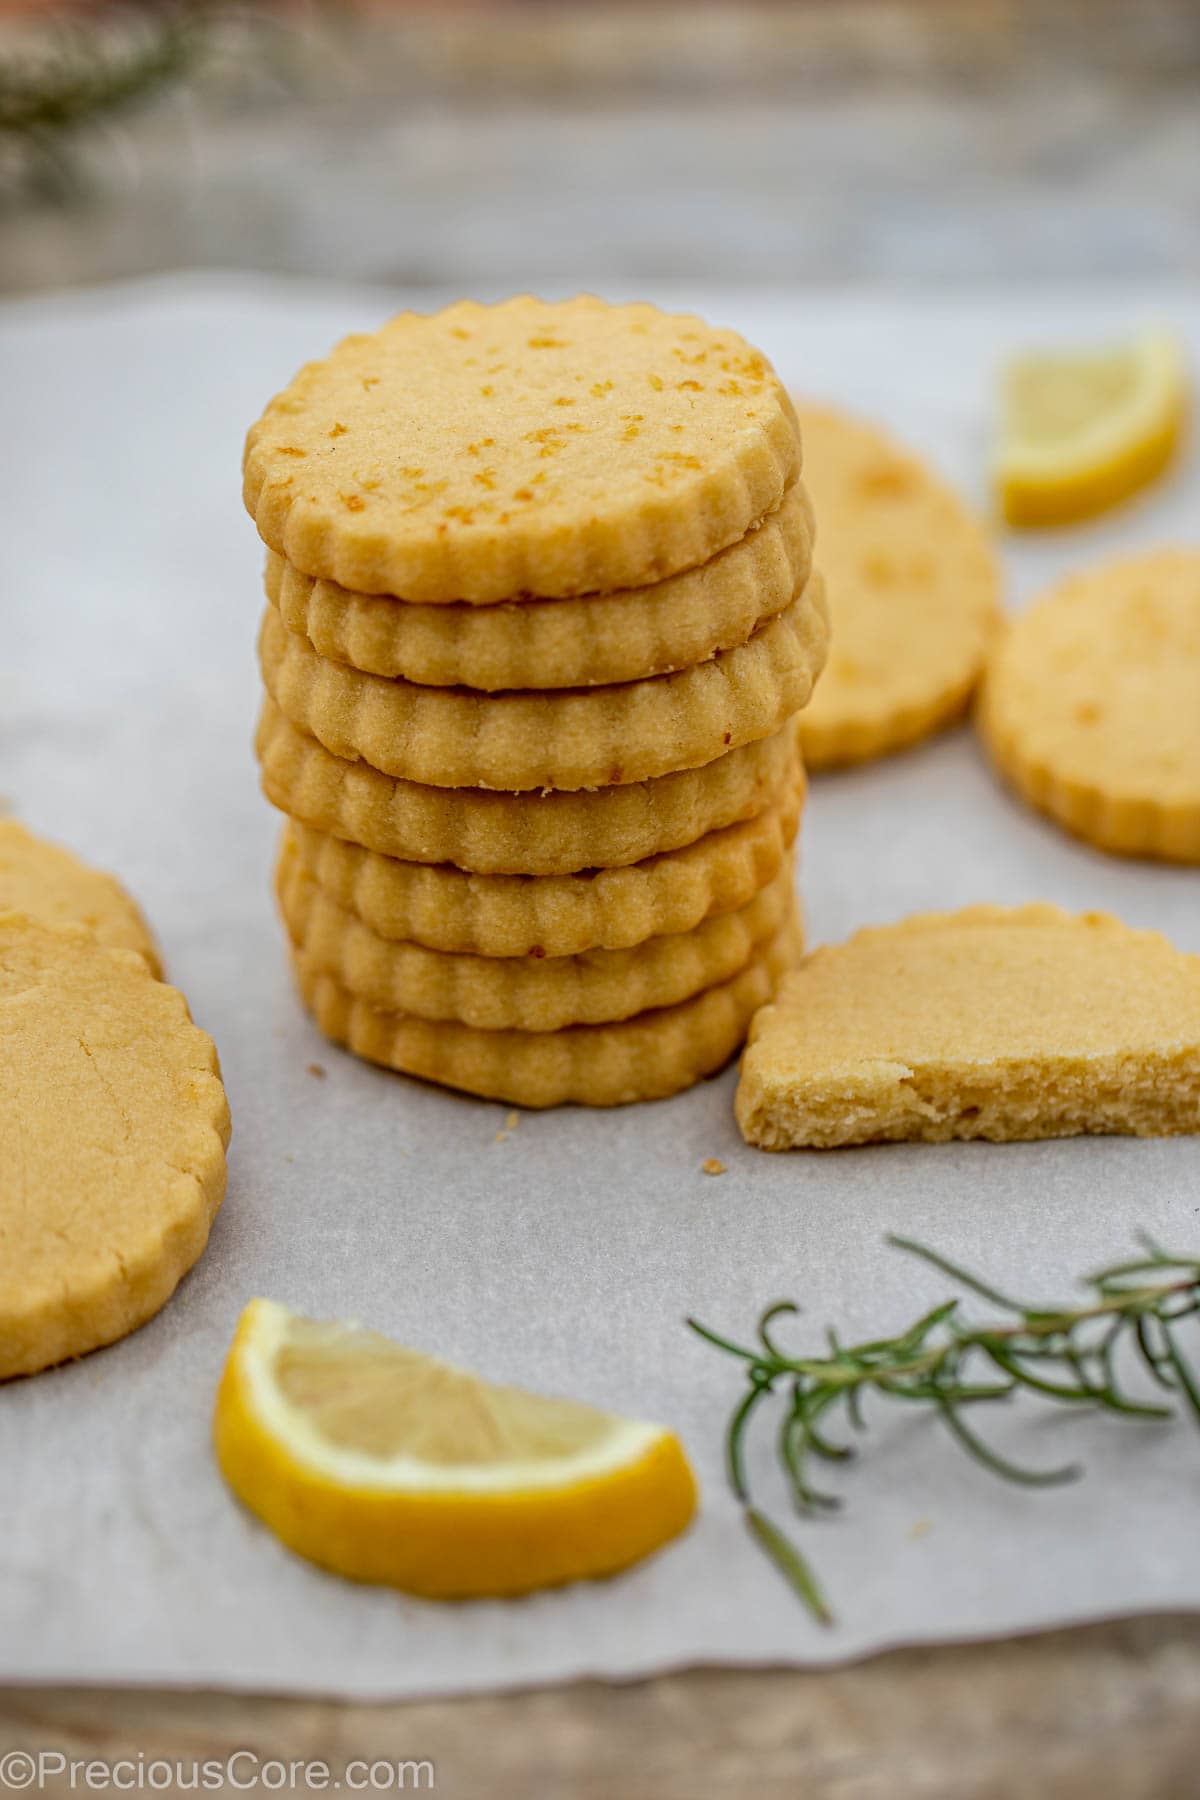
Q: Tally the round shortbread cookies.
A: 11